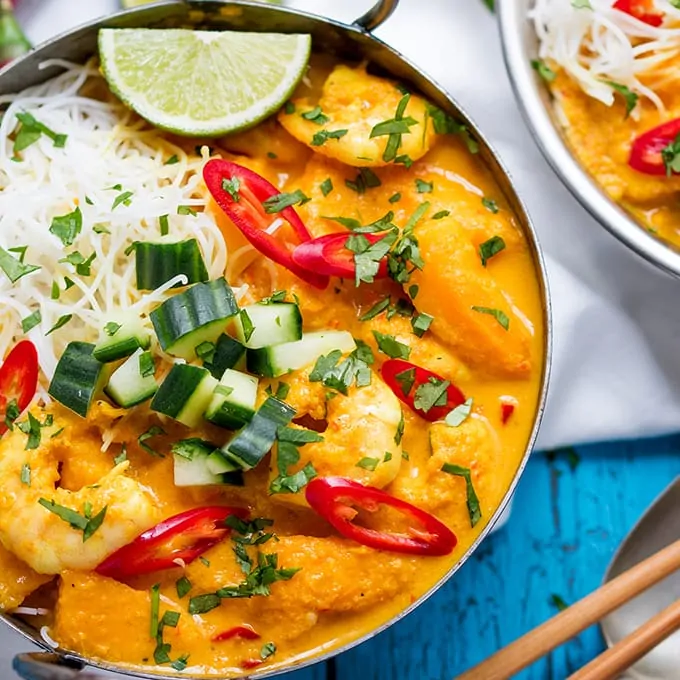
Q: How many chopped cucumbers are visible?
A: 12